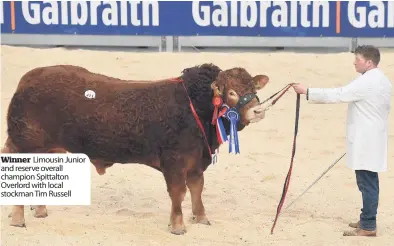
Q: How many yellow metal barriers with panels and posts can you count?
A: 0